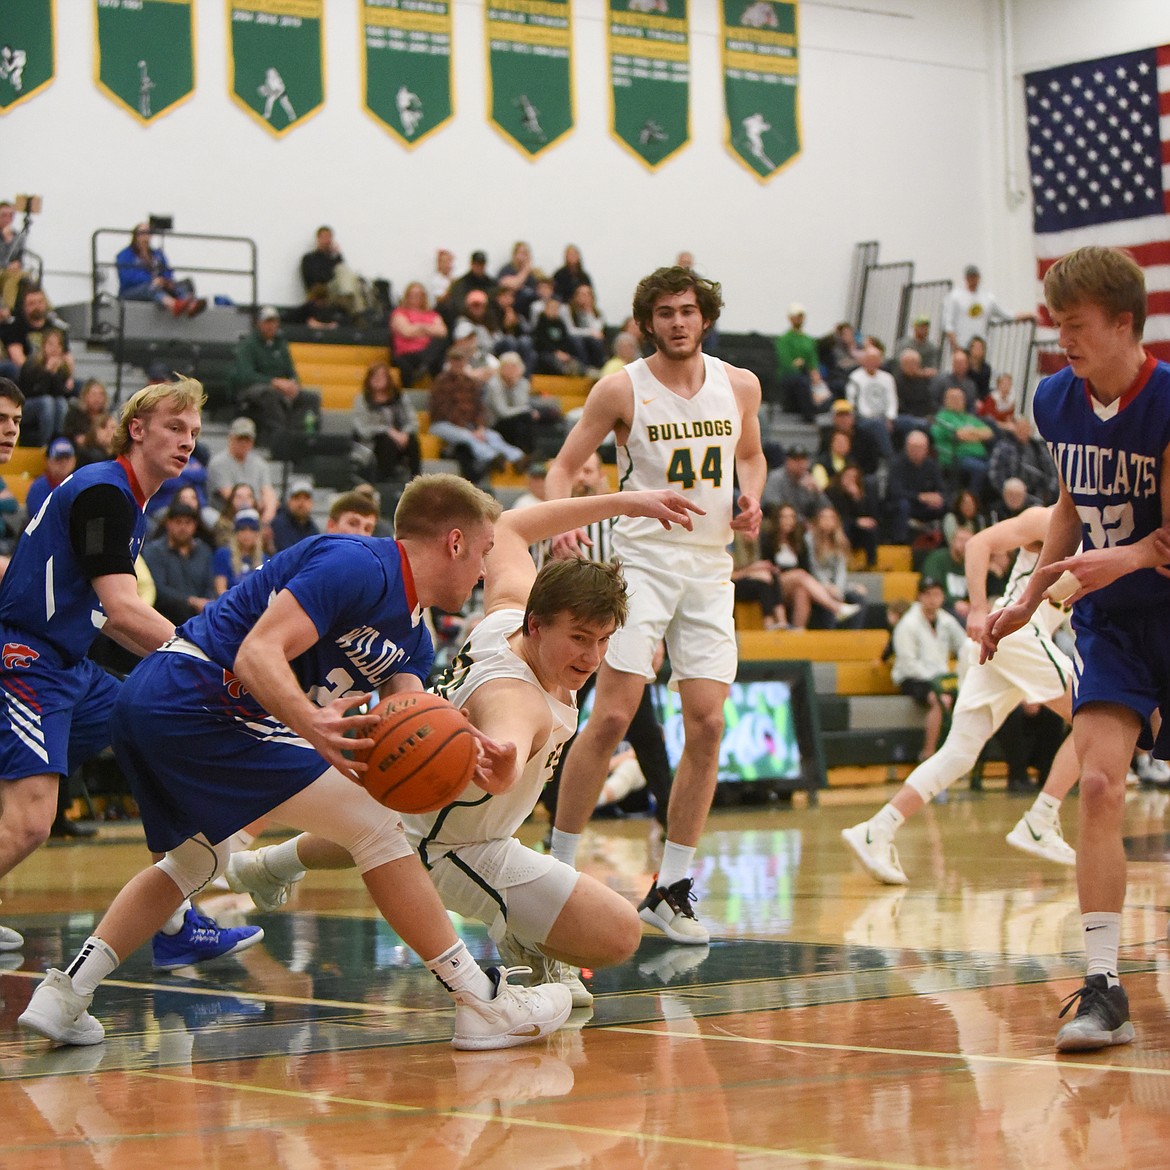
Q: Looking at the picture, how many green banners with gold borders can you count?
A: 7